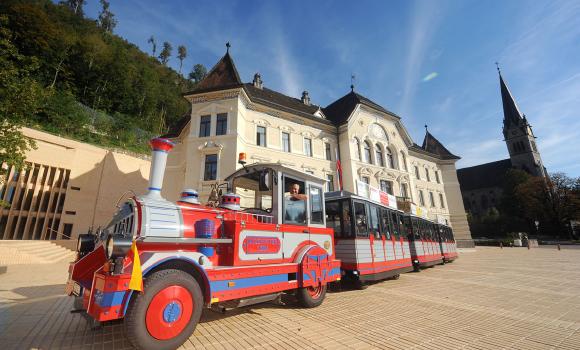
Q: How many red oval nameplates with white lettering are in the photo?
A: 1